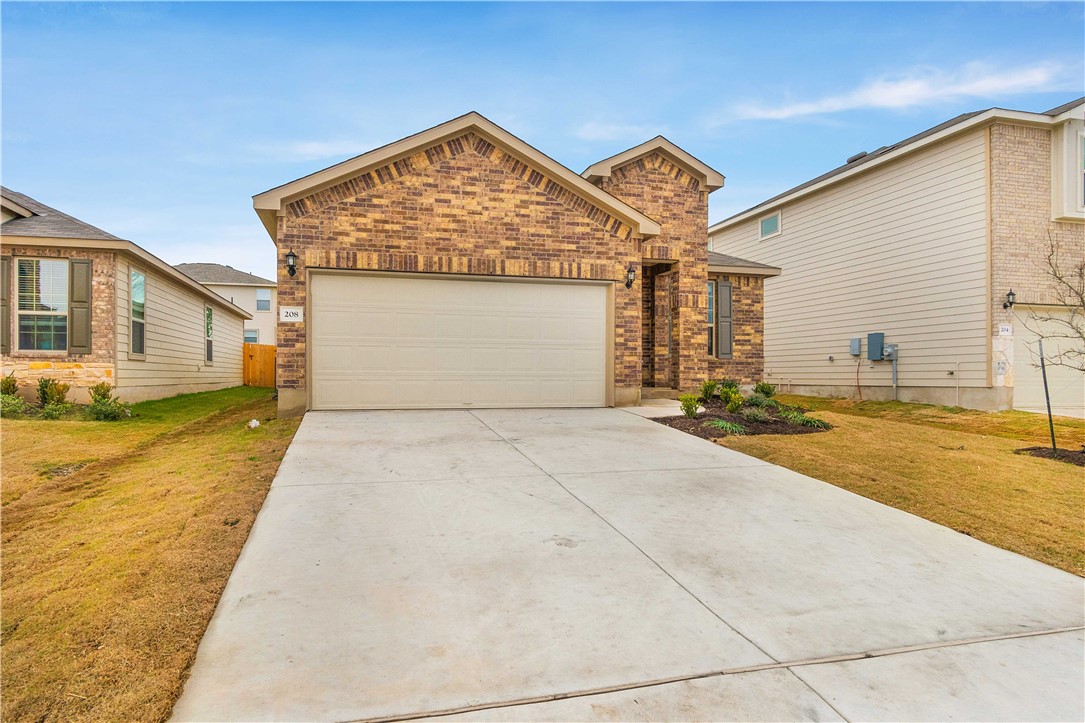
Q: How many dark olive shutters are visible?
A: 2